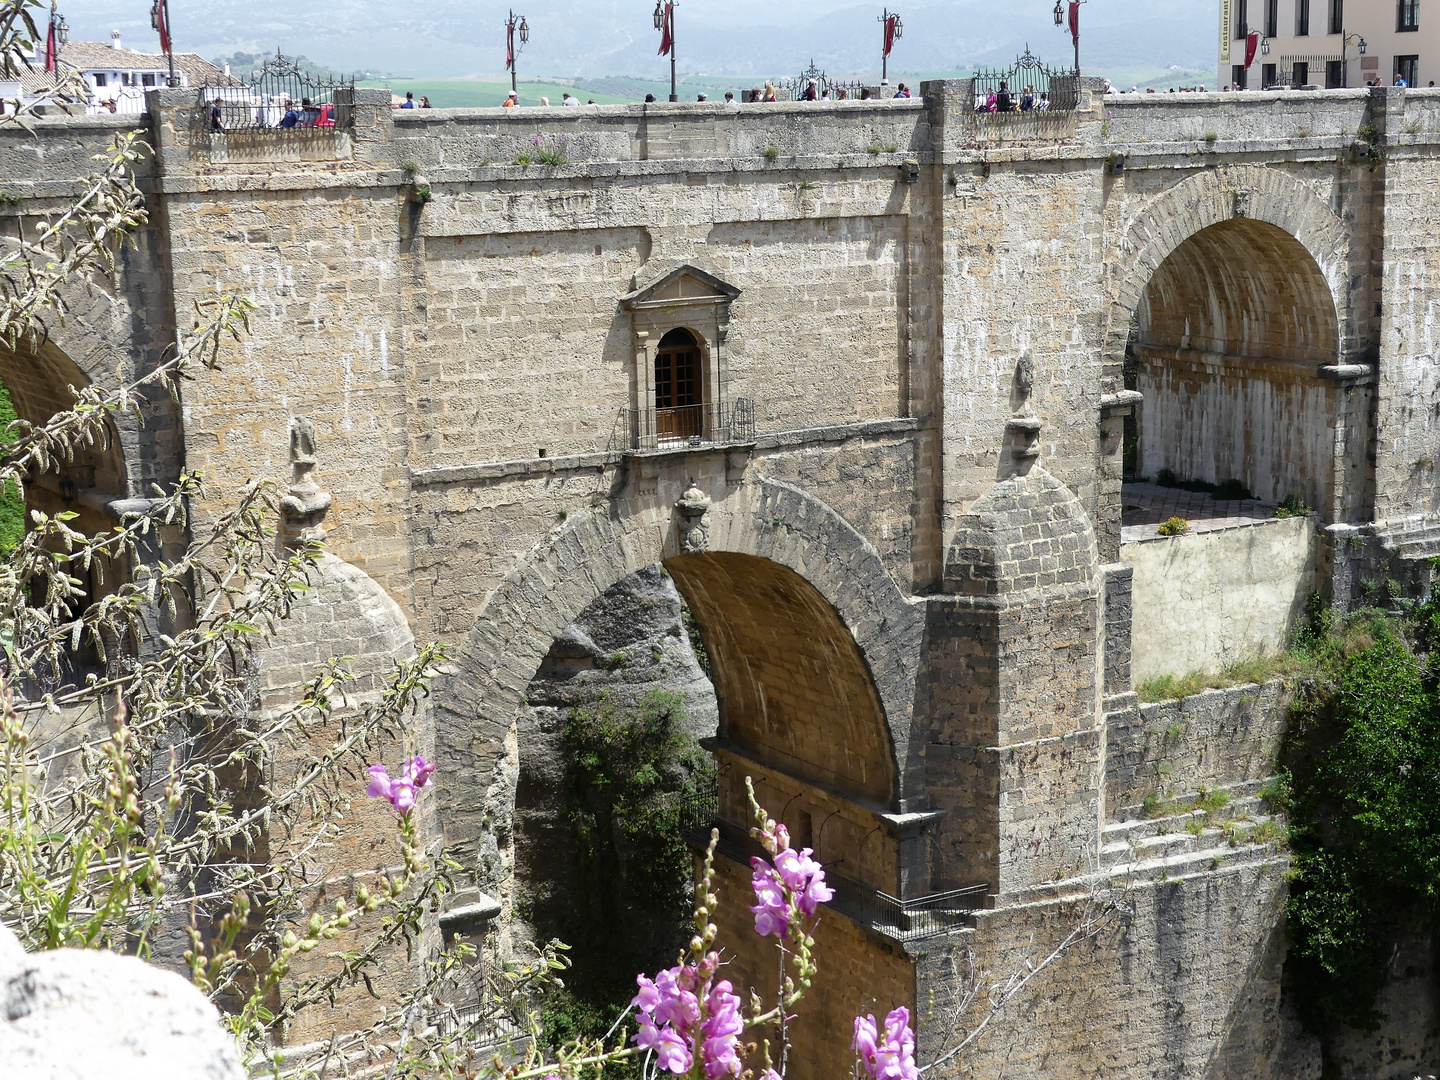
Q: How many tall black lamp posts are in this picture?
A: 8